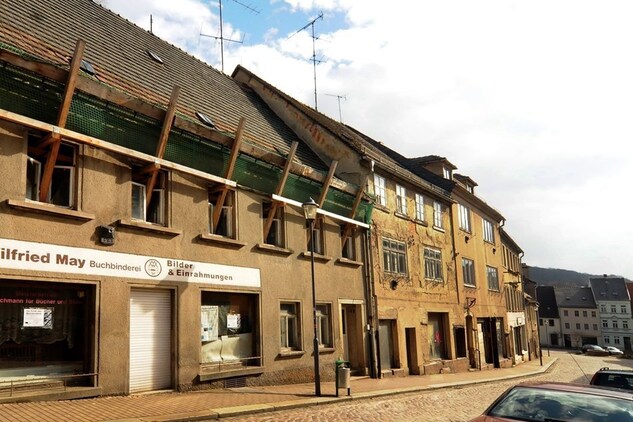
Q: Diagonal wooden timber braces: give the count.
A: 6